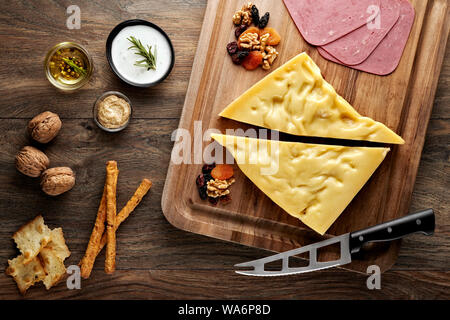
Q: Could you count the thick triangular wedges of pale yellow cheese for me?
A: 2